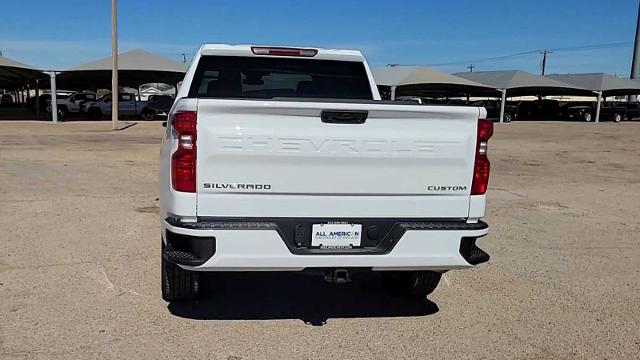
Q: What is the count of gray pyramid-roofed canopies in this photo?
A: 5